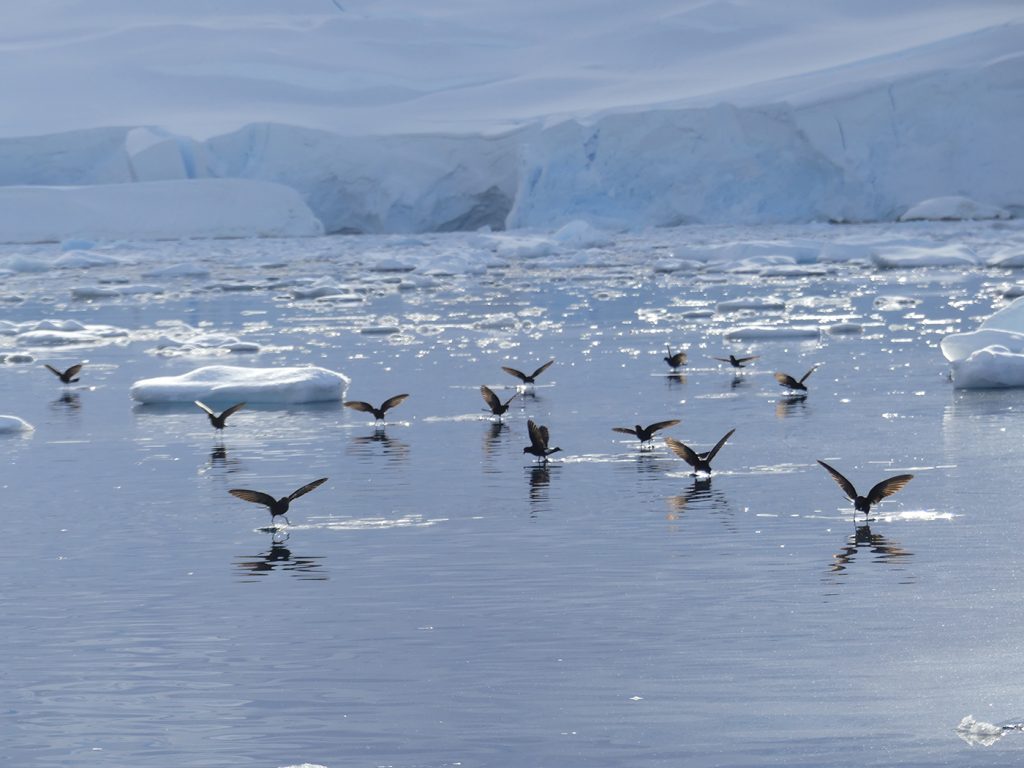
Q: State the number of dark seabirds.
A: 13